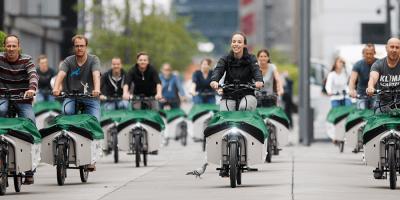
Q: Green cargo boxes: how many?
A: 12